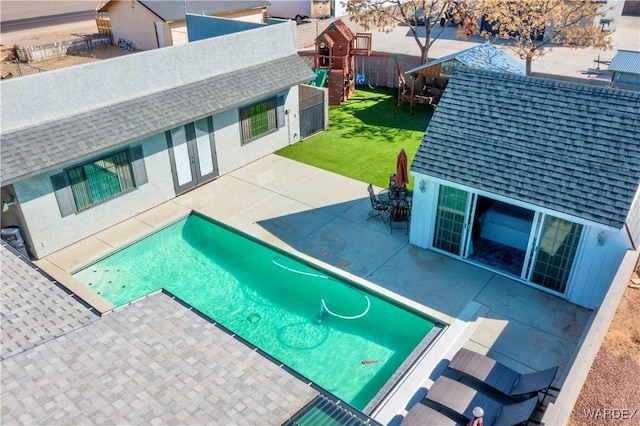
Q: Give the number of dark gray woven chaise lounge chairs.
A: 3